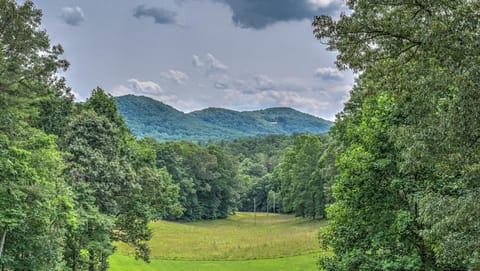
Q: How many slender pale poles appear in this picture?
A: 3